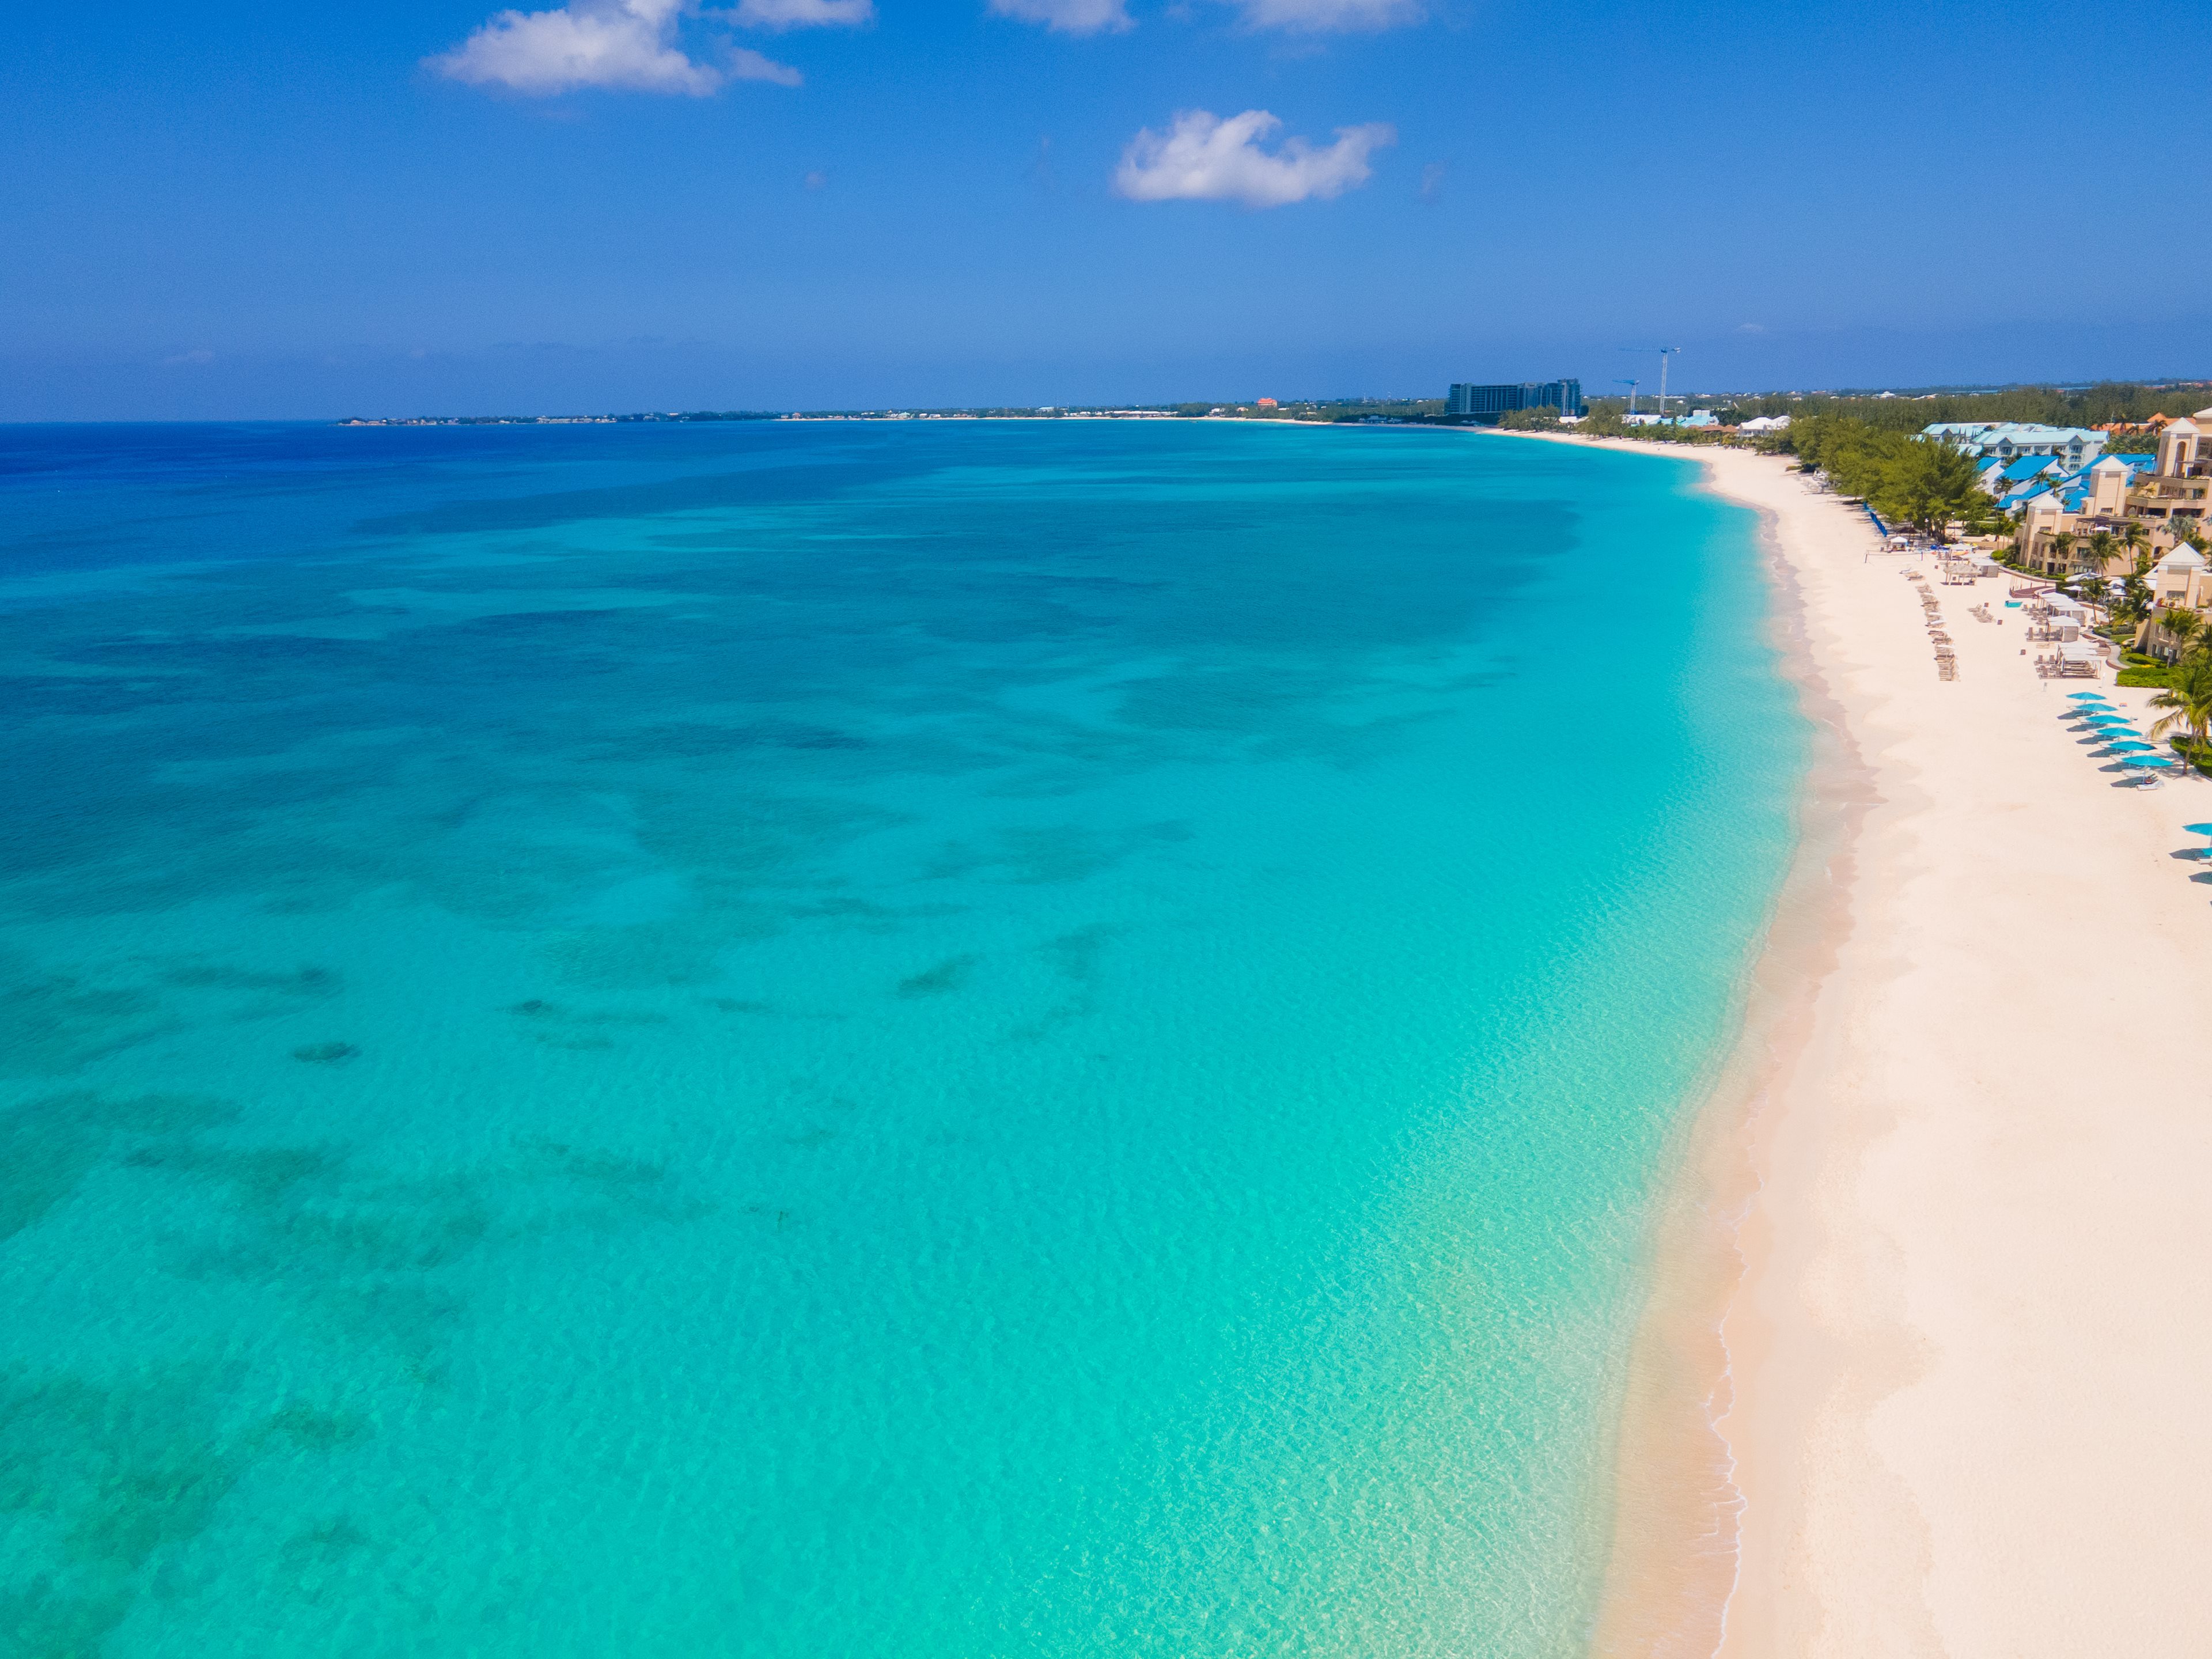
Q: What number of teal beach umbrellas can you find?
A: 8